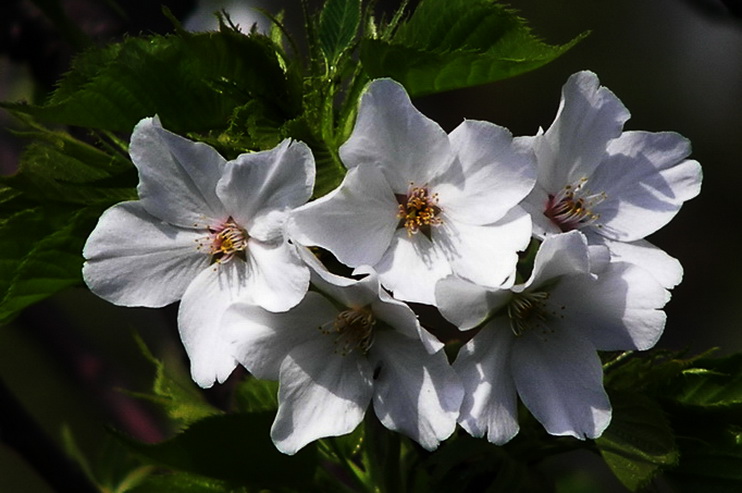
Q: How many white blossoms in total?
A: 5